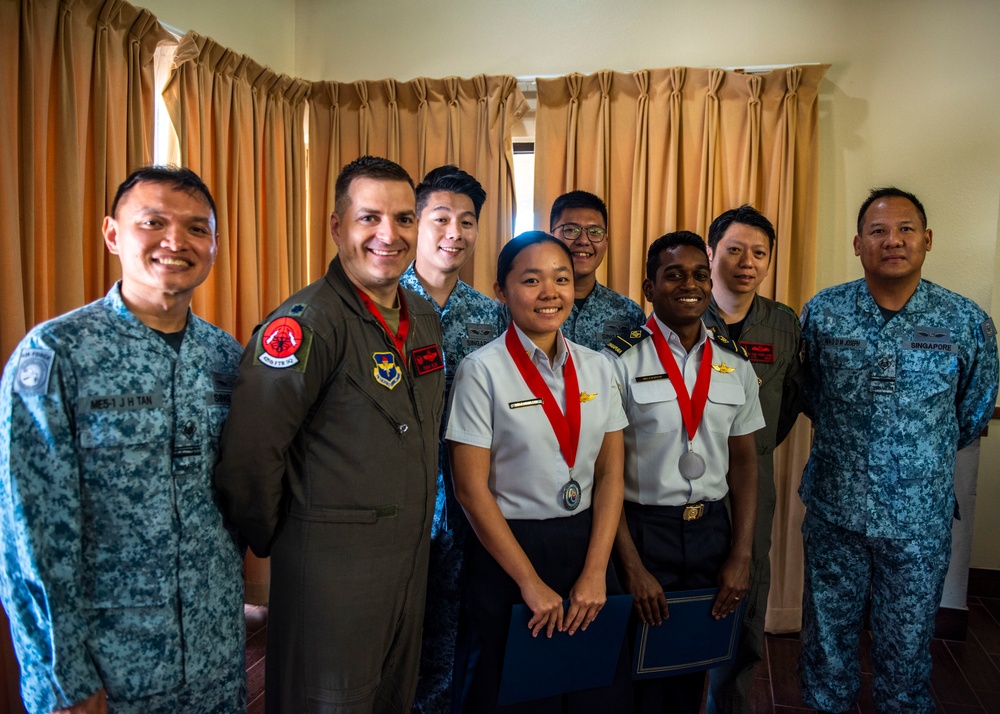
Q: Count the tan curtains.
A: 4